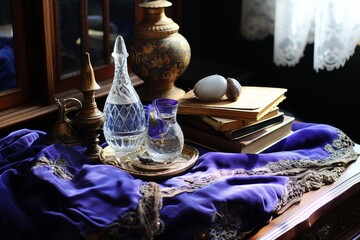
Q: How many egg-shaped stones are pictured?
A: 2